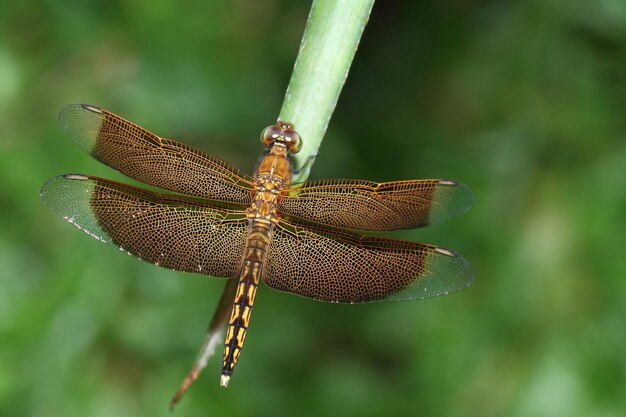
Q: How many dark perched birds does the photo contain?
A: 0